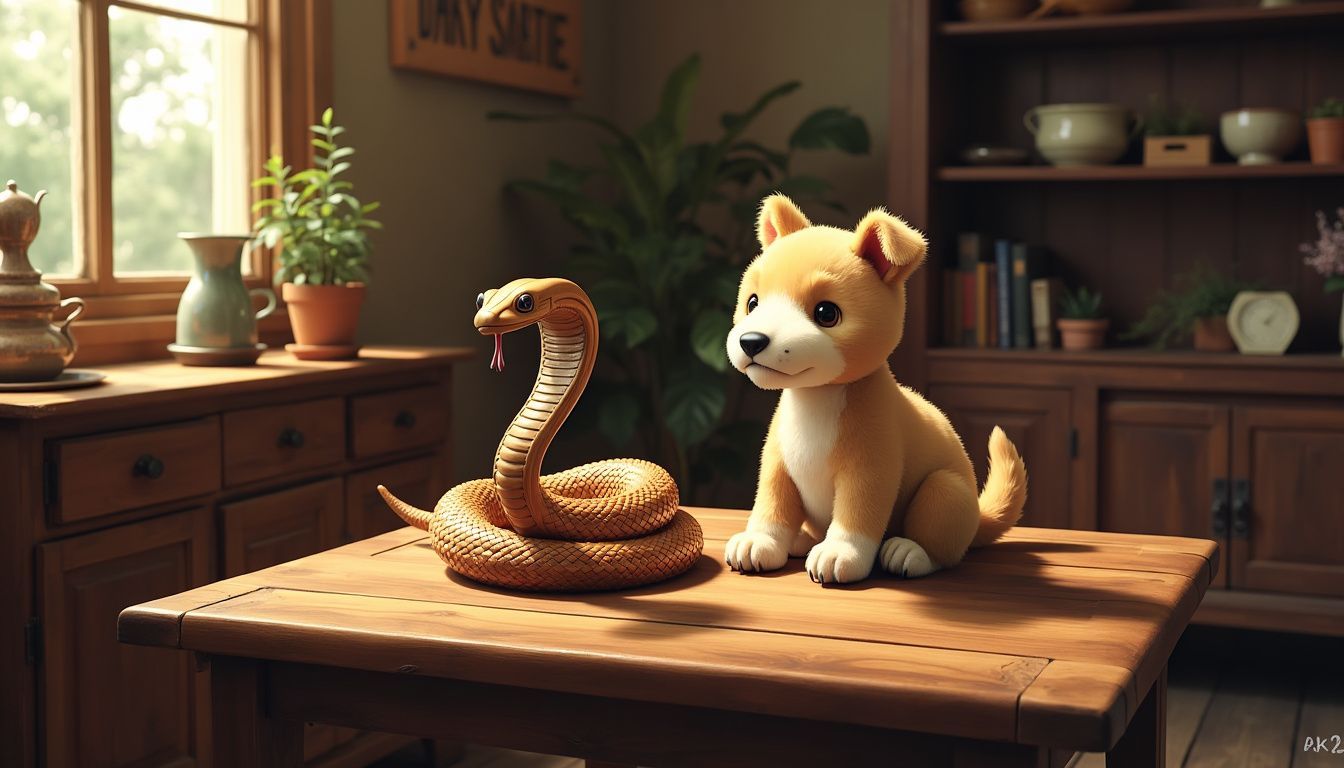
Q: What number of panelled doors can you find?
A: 6